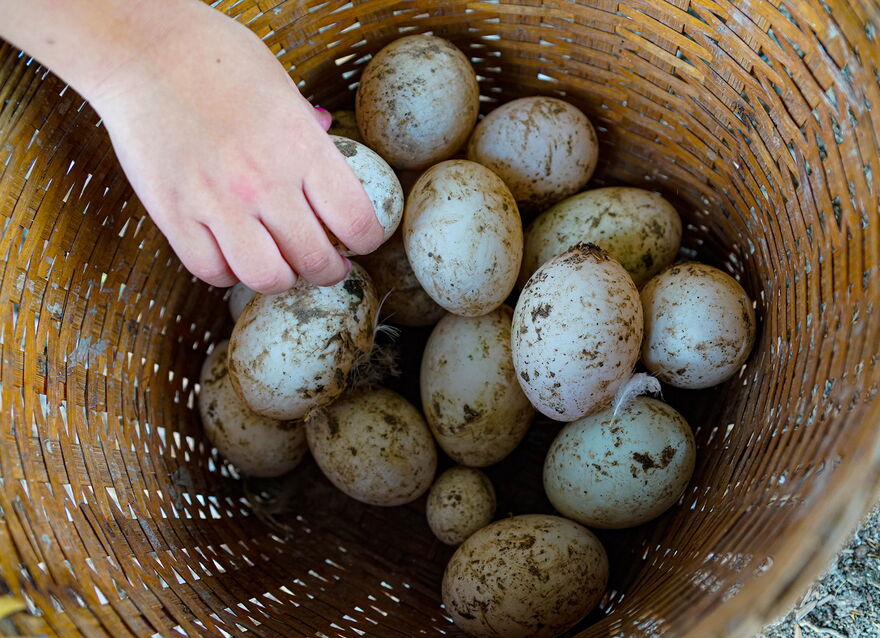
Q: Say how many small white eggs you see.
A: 1